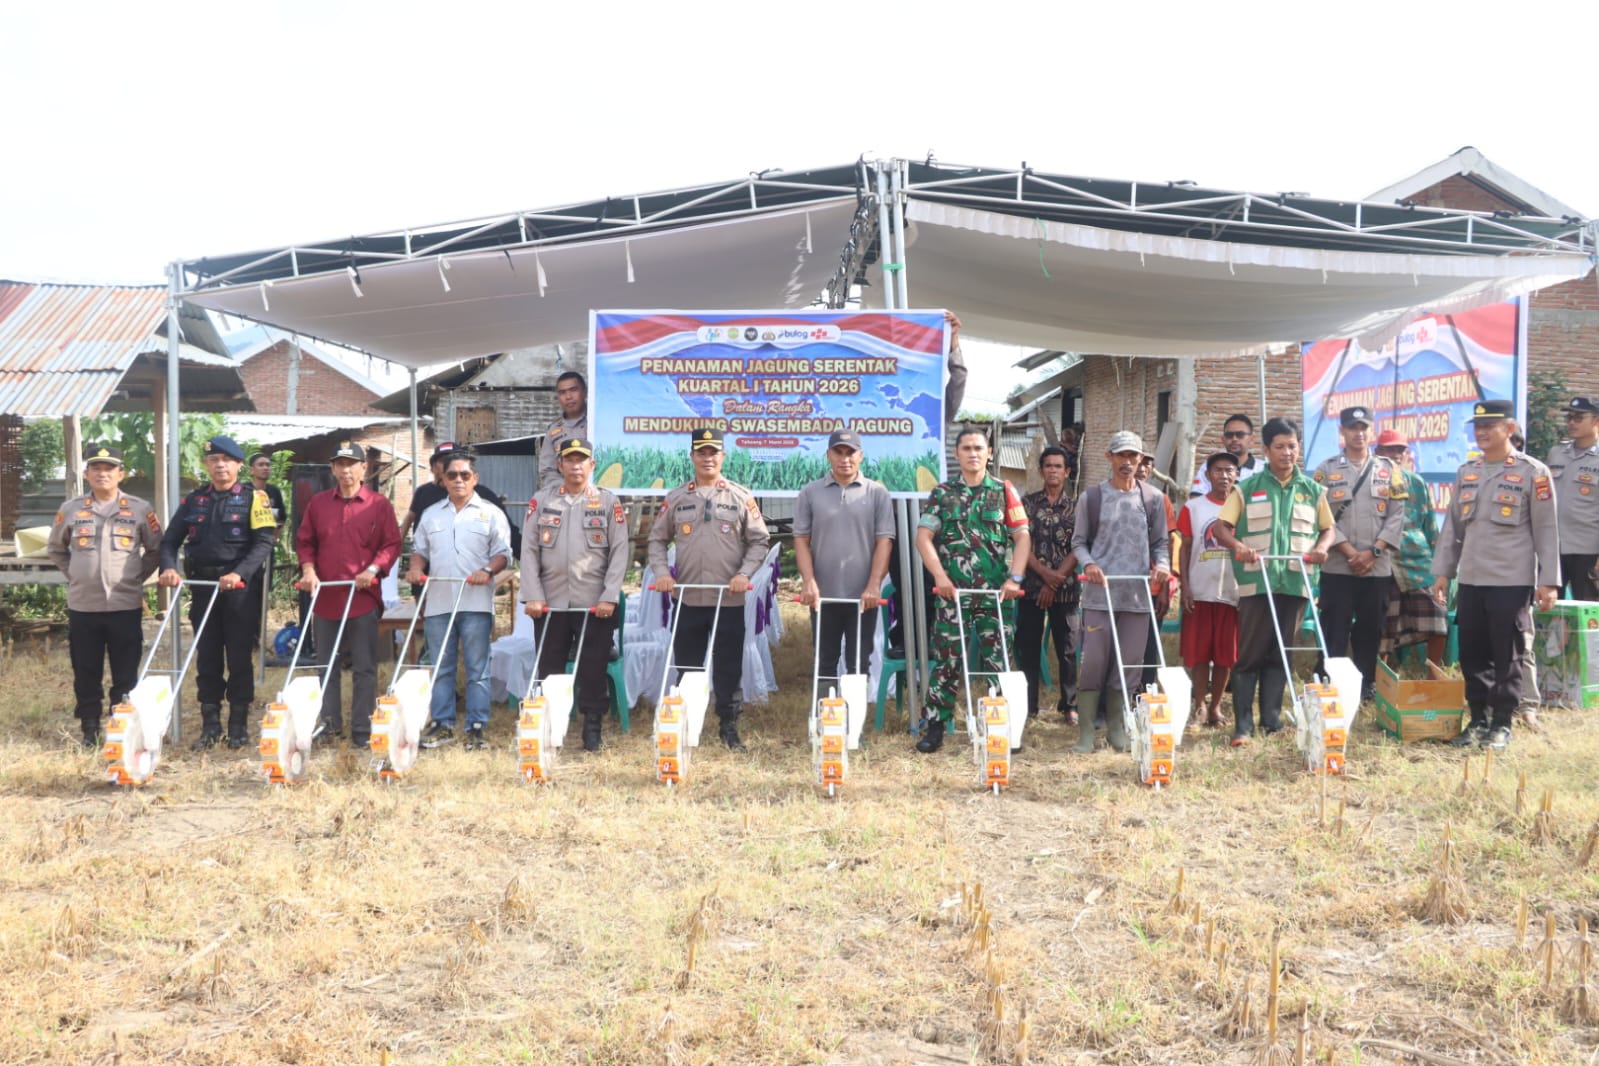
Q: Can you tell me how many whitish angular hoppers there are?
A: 9